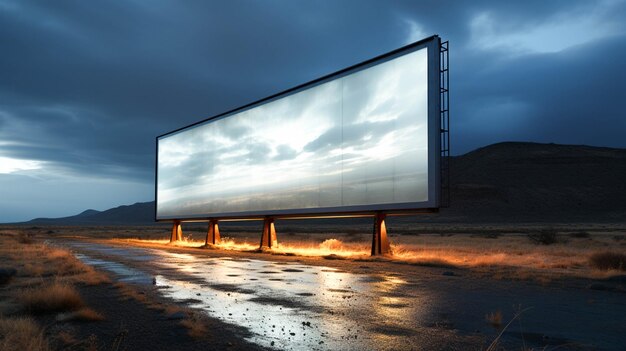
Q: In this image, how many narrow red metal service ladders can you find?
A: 0